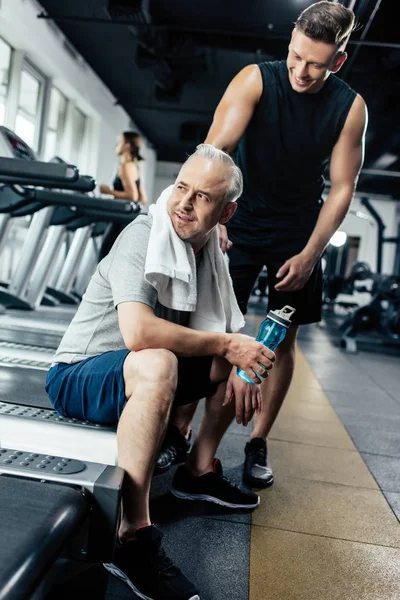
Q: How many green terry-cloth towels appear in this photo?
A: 0